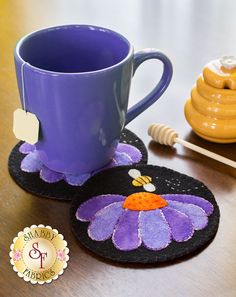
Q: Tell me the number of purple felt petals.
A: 14